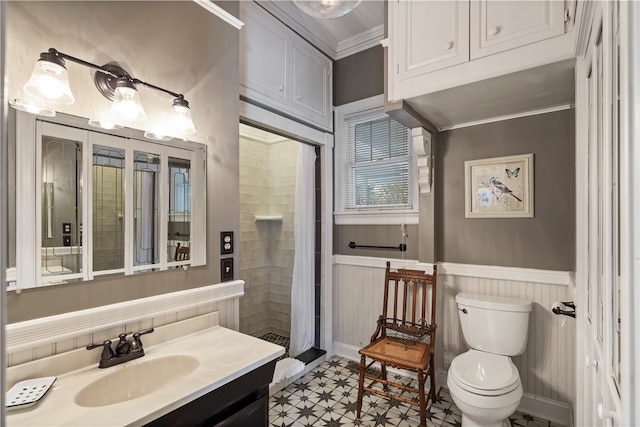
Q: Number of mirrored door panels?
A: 4